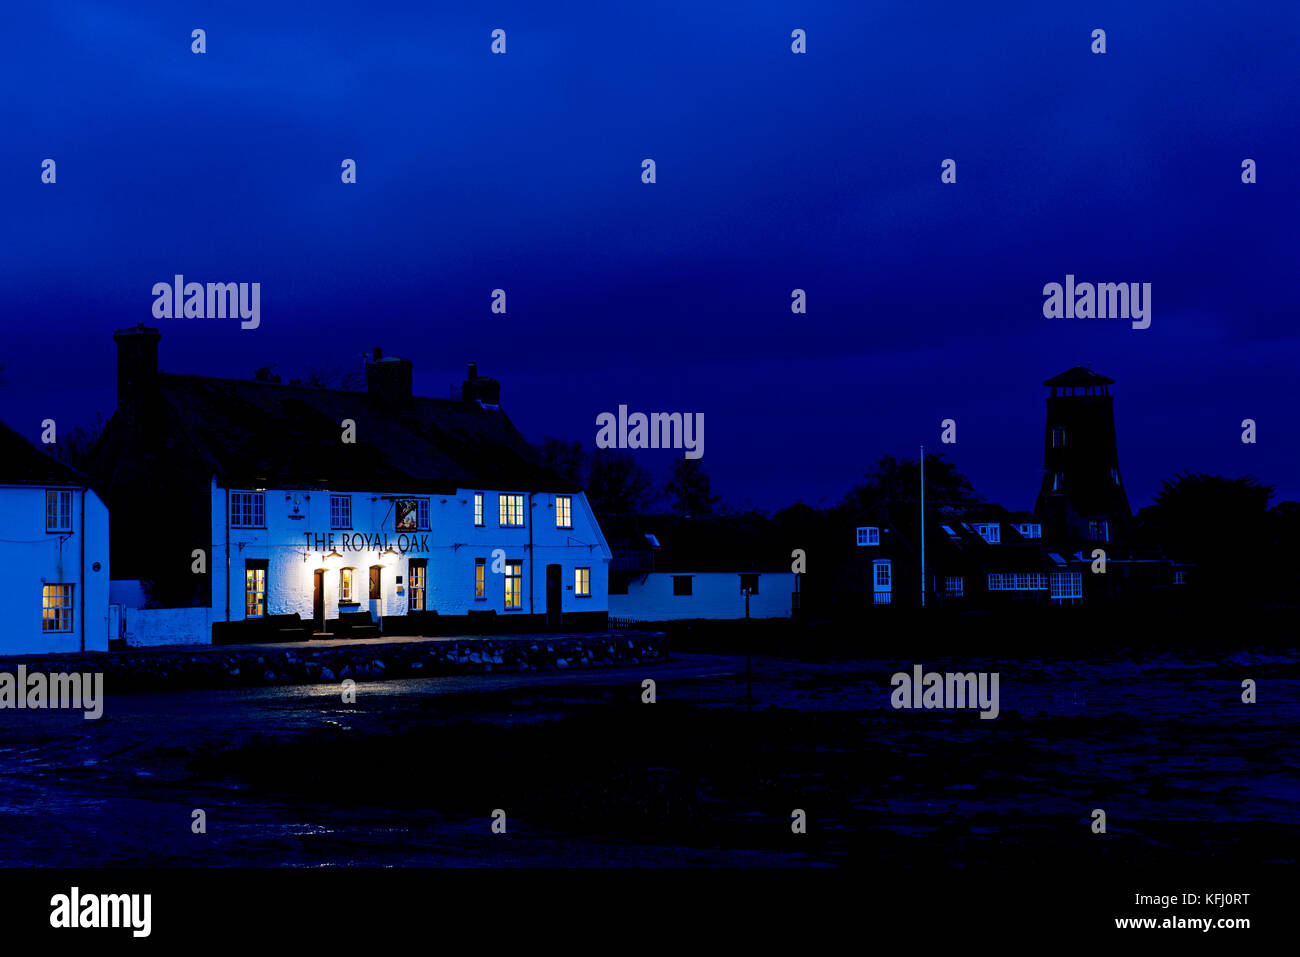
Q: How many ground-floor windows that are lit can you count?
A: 7